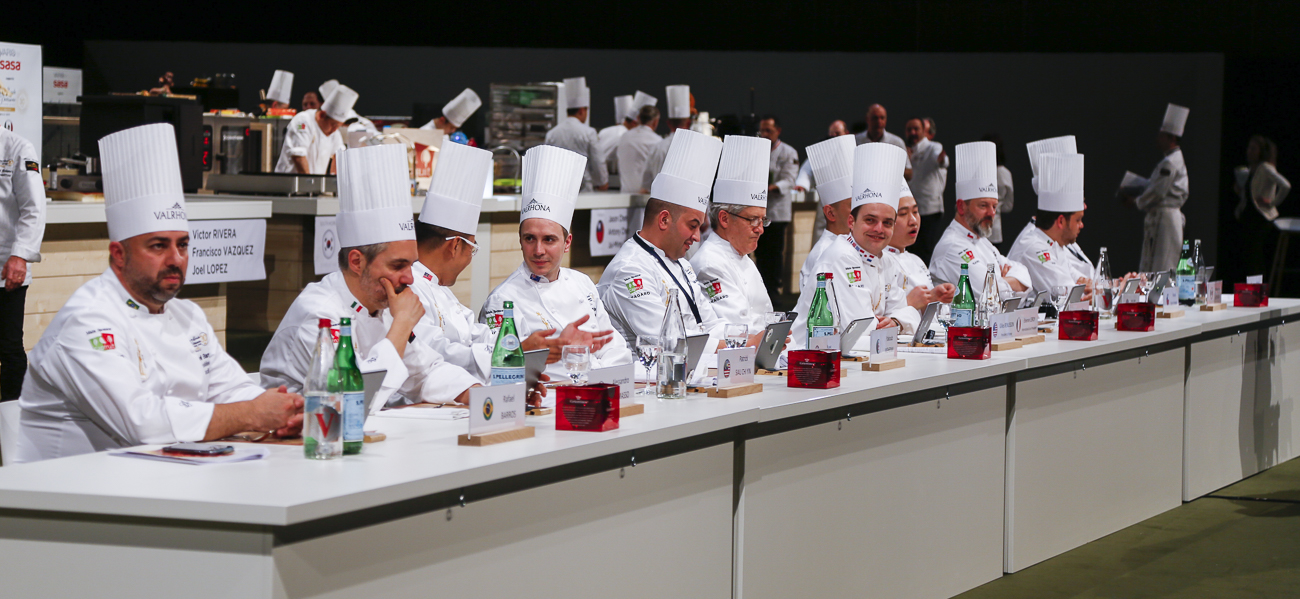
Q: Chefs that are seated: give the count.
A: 12